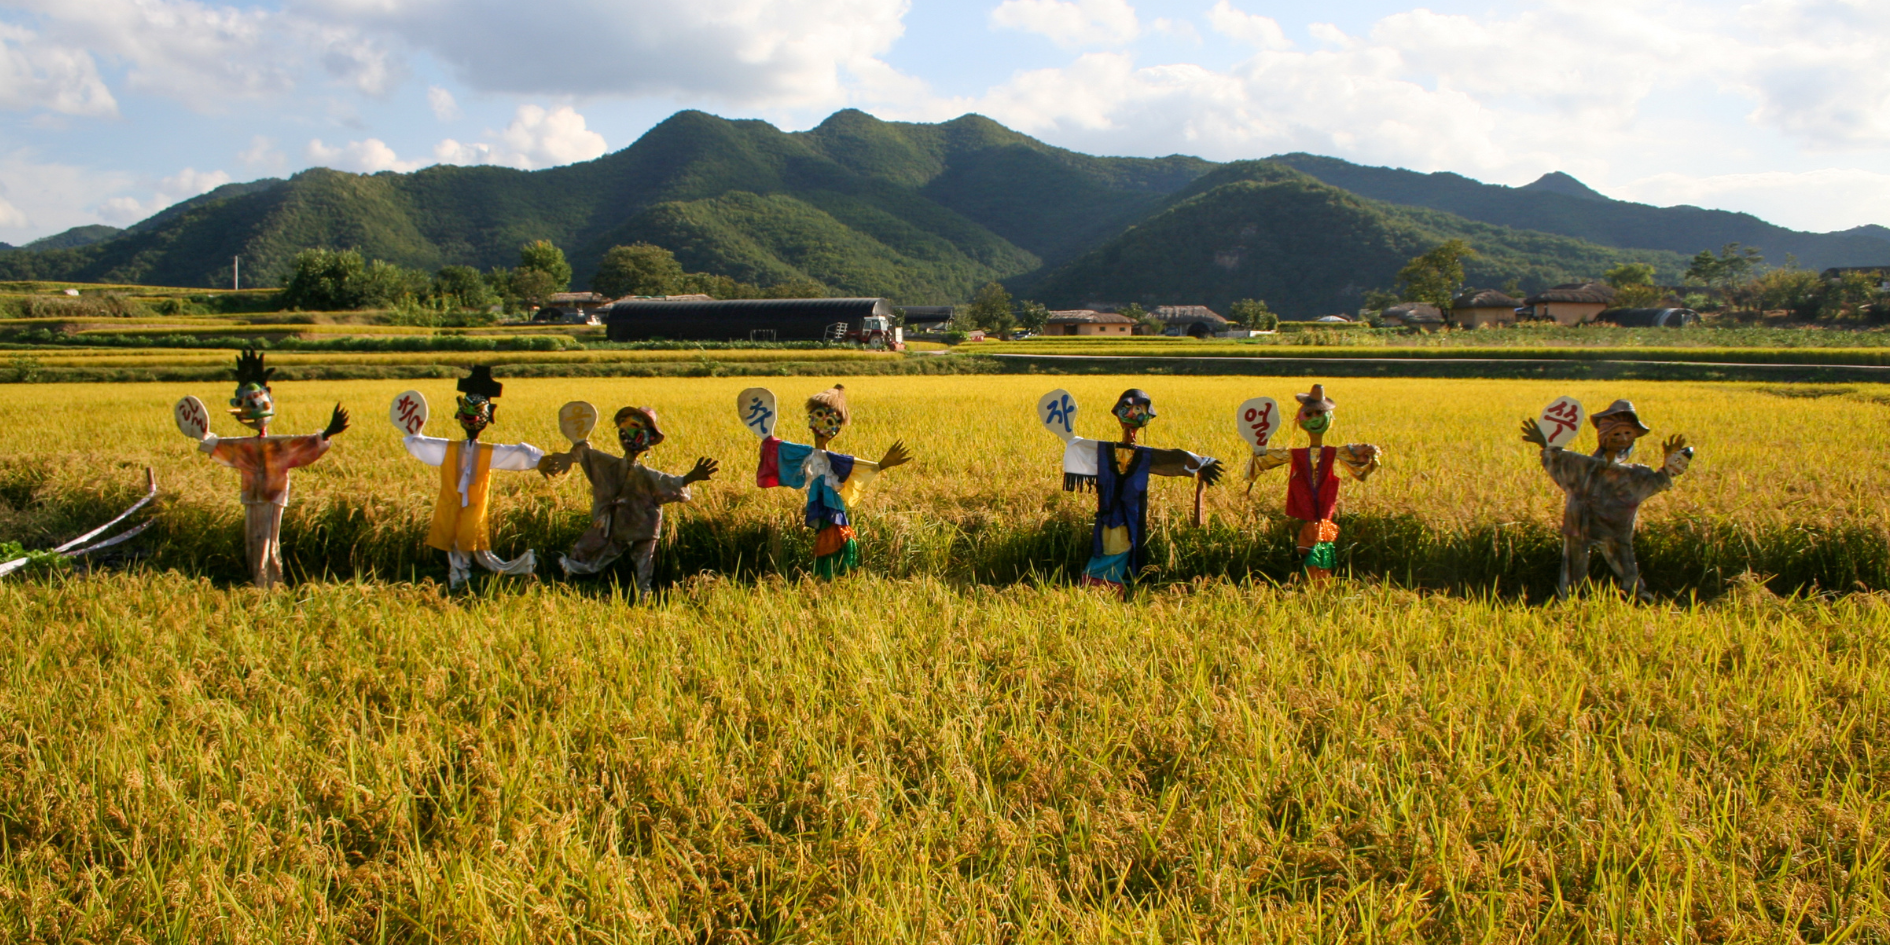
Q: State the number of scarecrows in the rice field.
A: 7